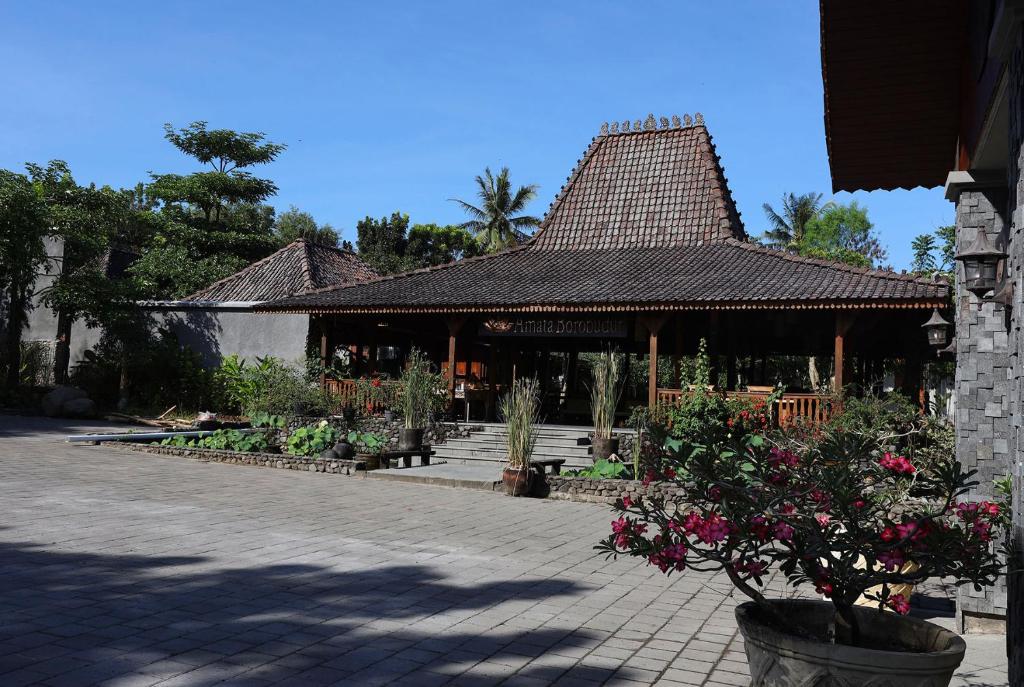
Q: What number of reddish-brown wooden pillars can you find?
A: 4